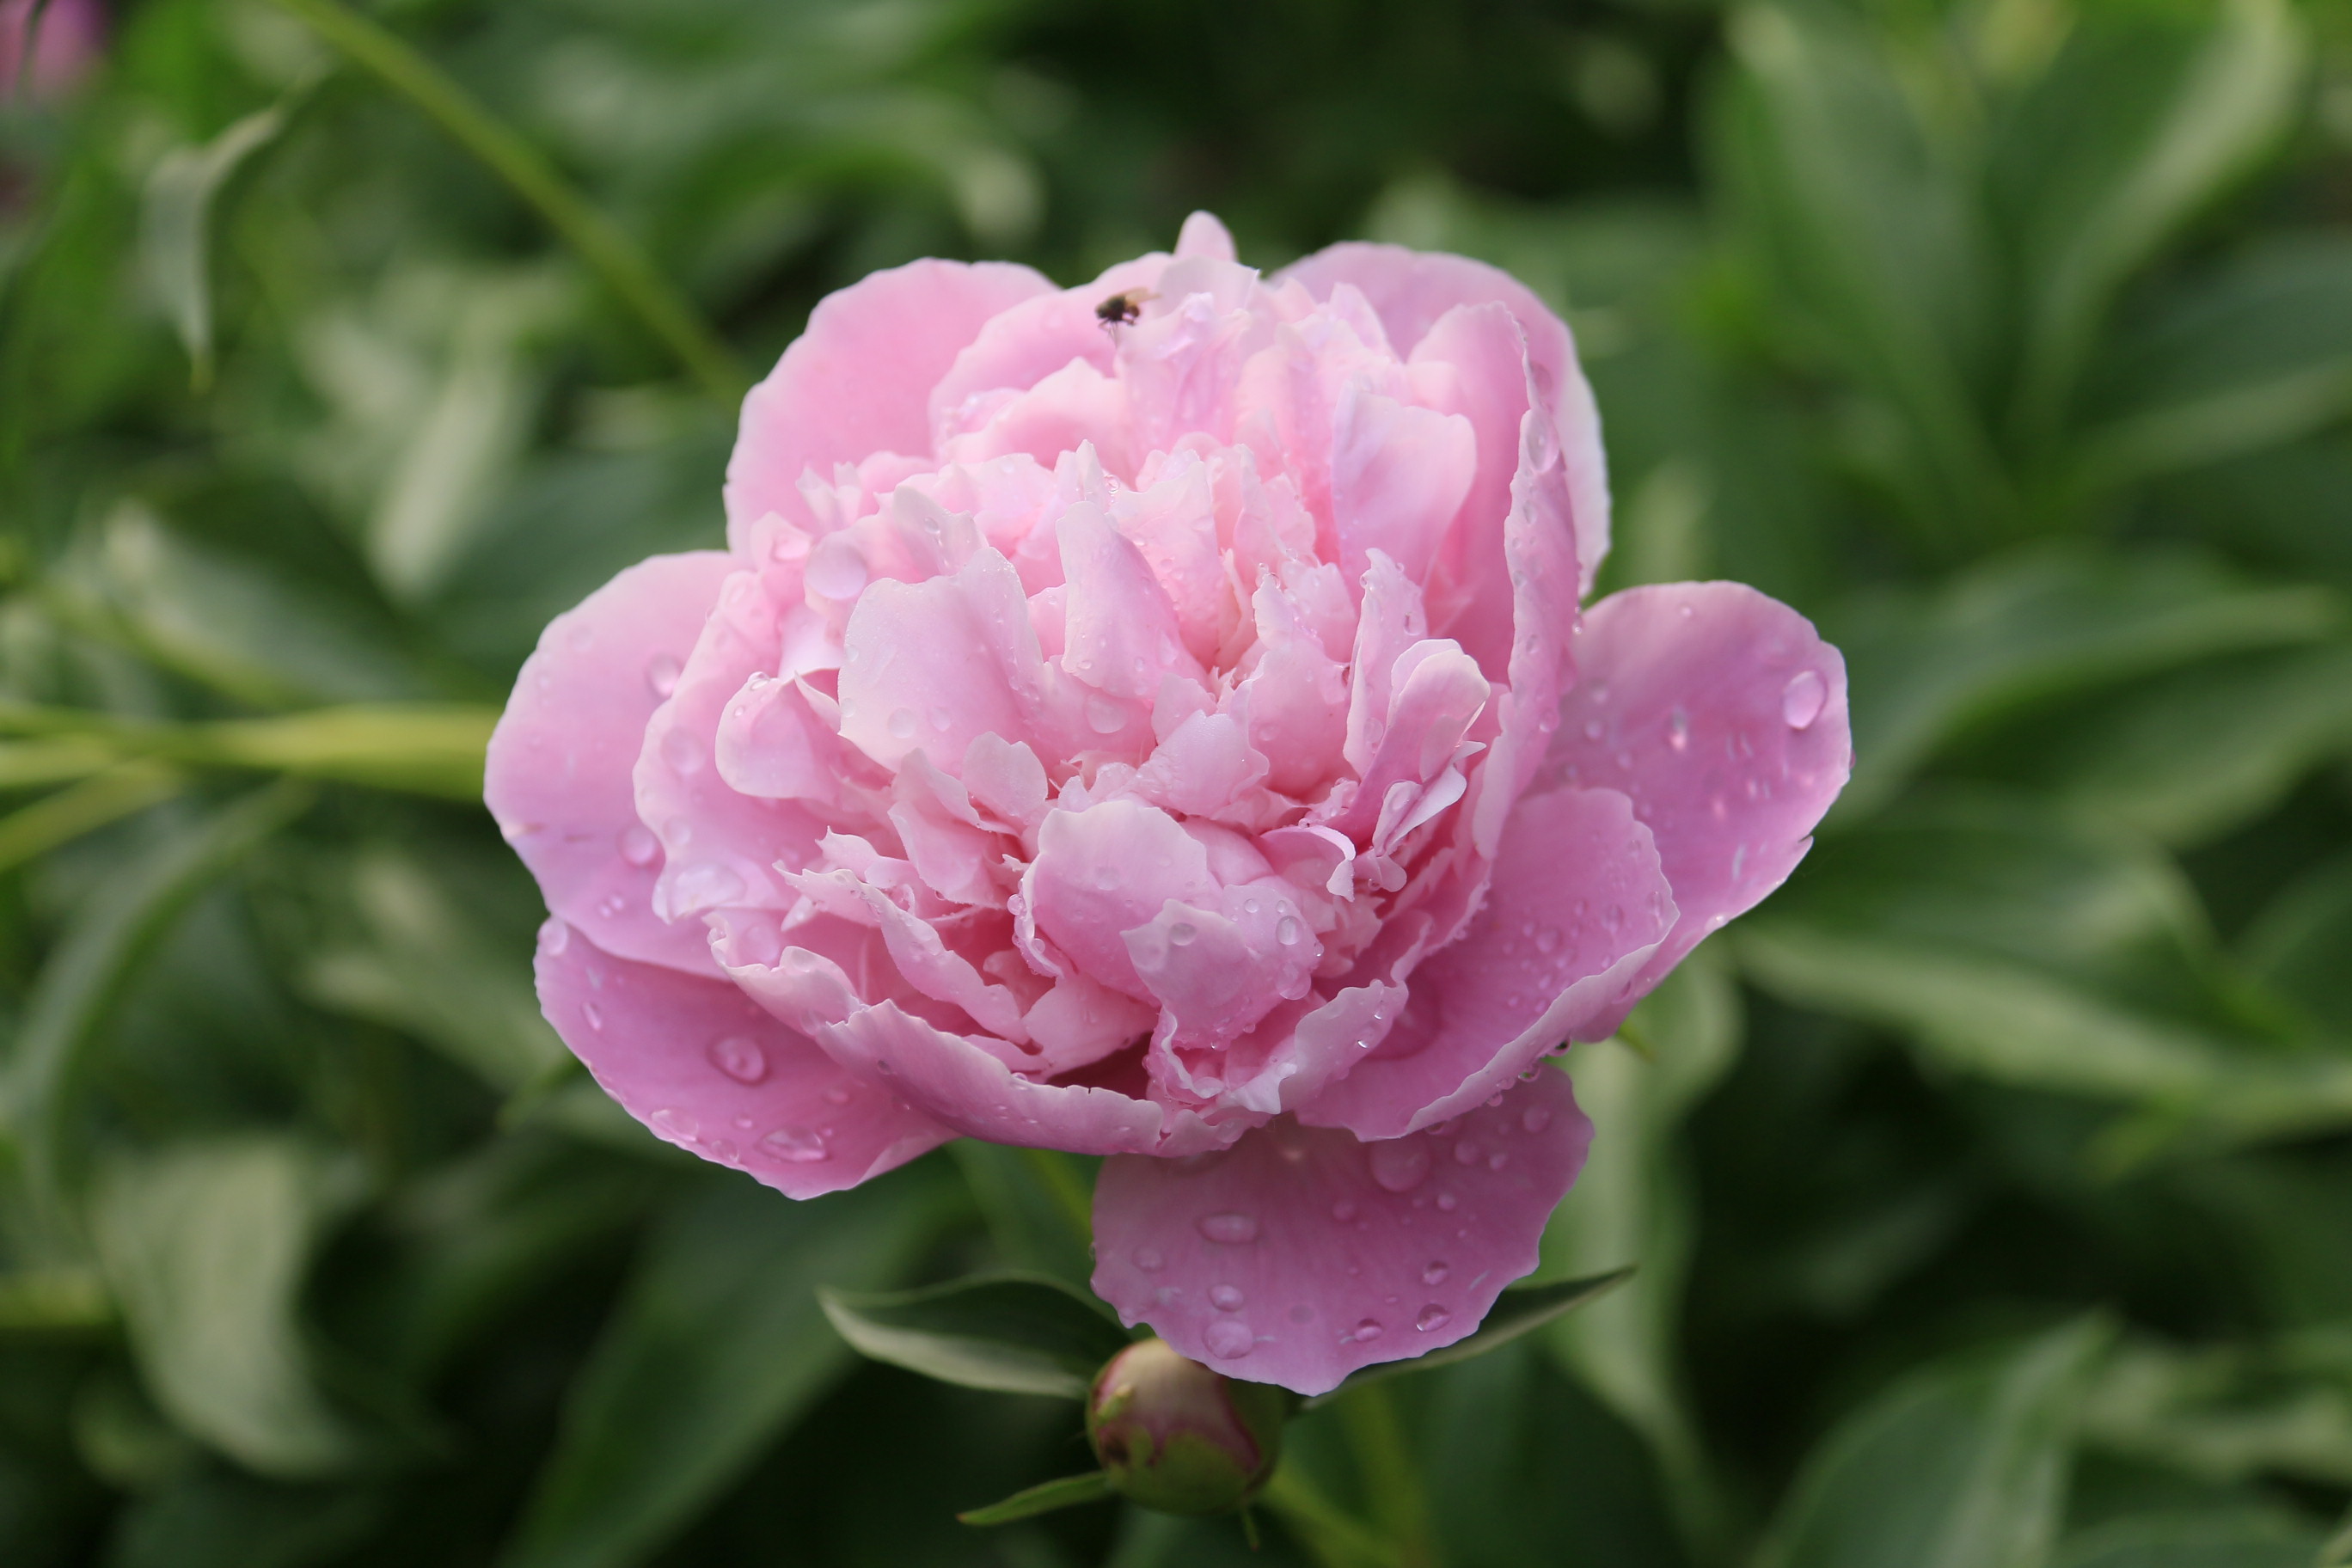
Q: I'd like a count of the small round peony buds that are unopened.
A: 1